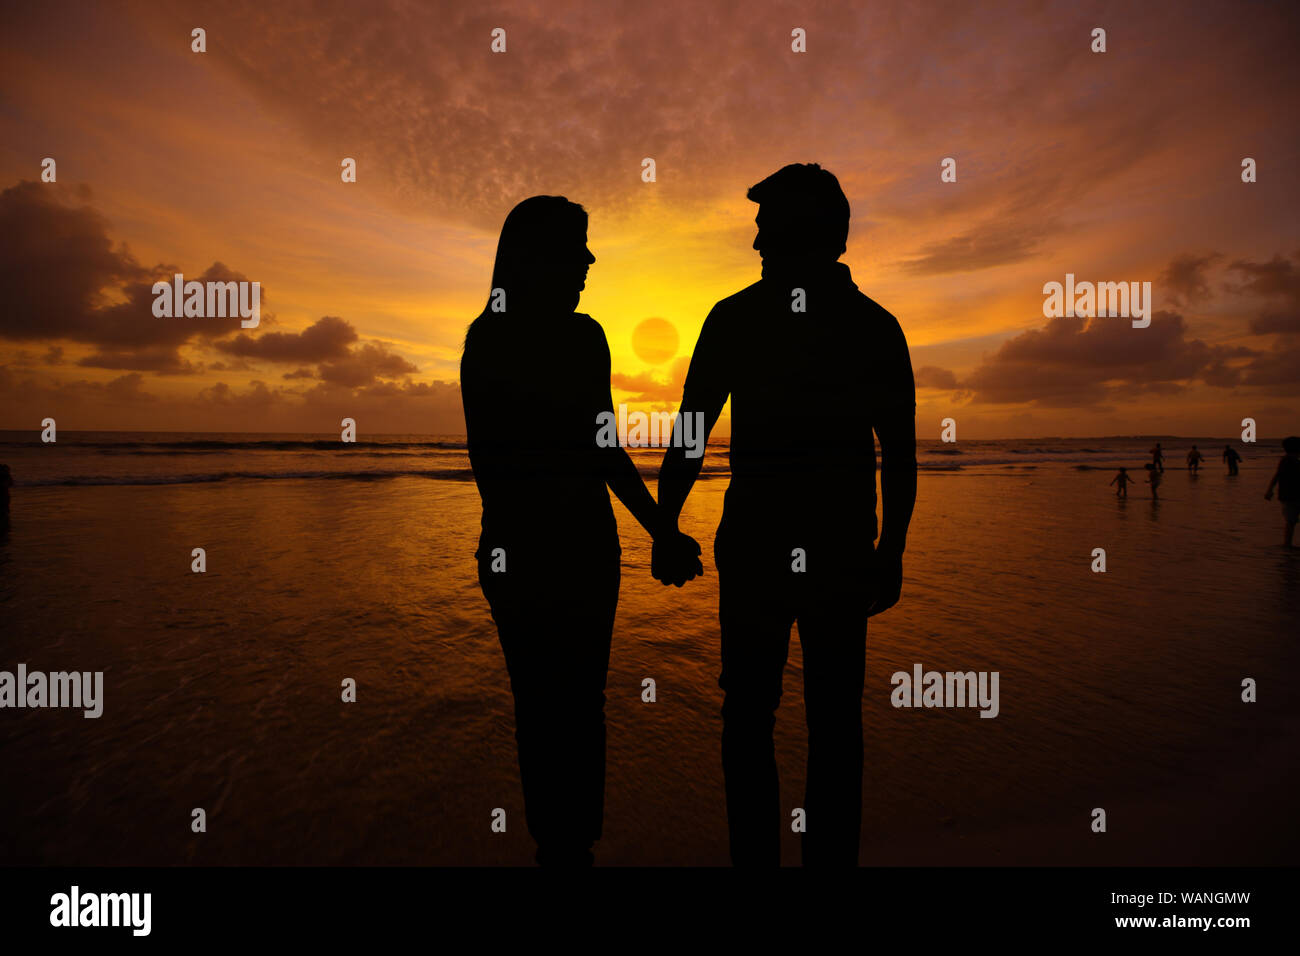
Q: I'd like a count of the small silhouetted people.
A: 6